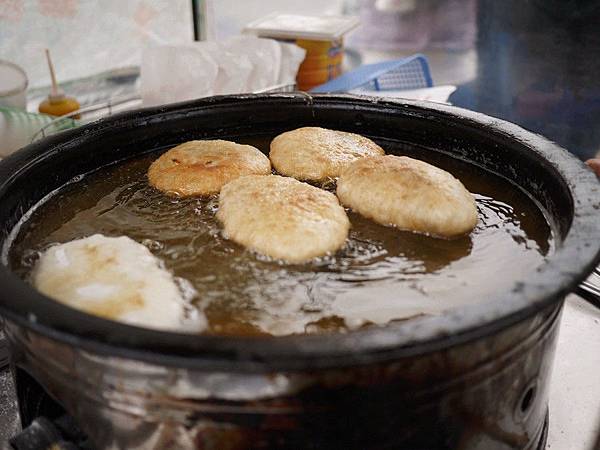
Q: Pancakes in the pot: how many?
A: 5